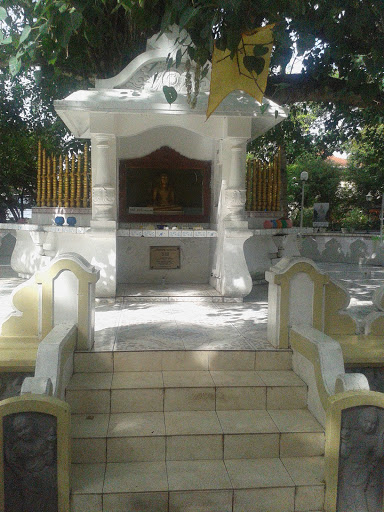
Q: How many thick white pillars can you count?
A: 2